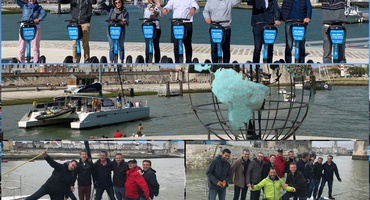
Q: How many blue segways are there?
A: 9